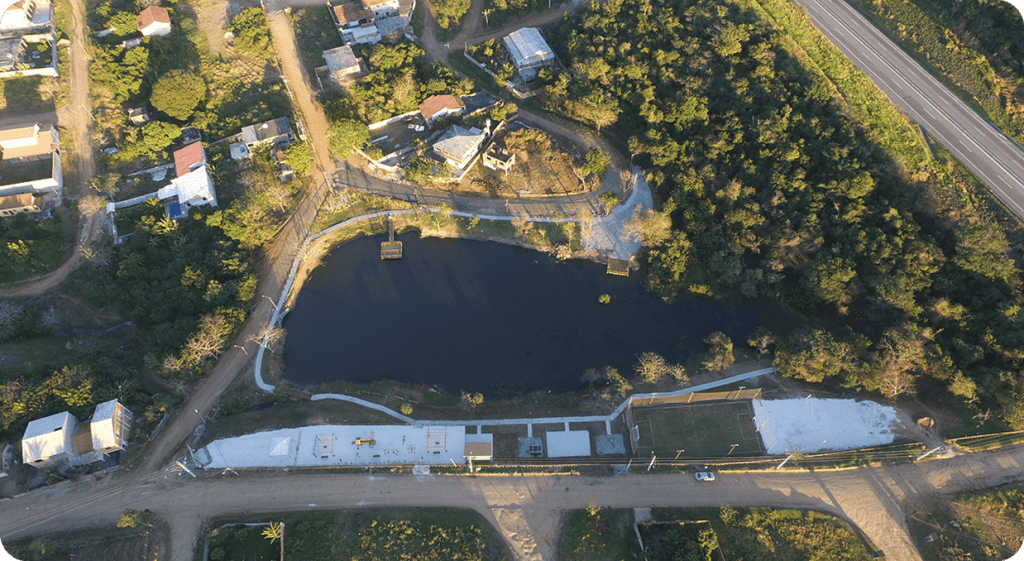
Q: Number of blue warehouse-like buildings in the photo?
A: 1